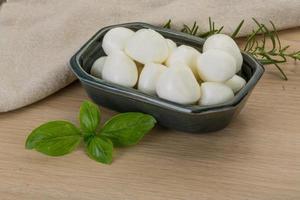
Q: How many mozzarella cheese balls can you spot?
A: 12